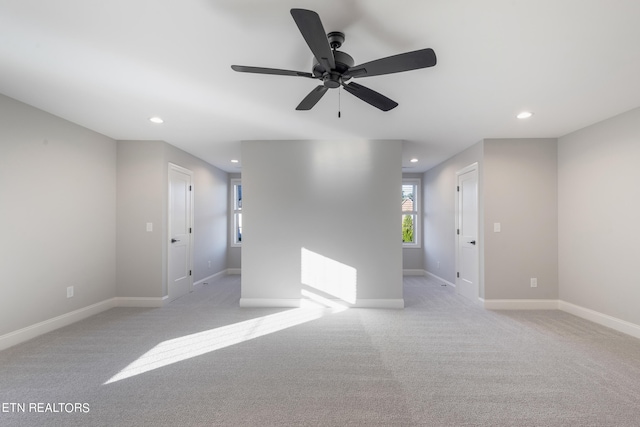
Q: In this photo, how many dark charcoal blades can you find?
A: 5